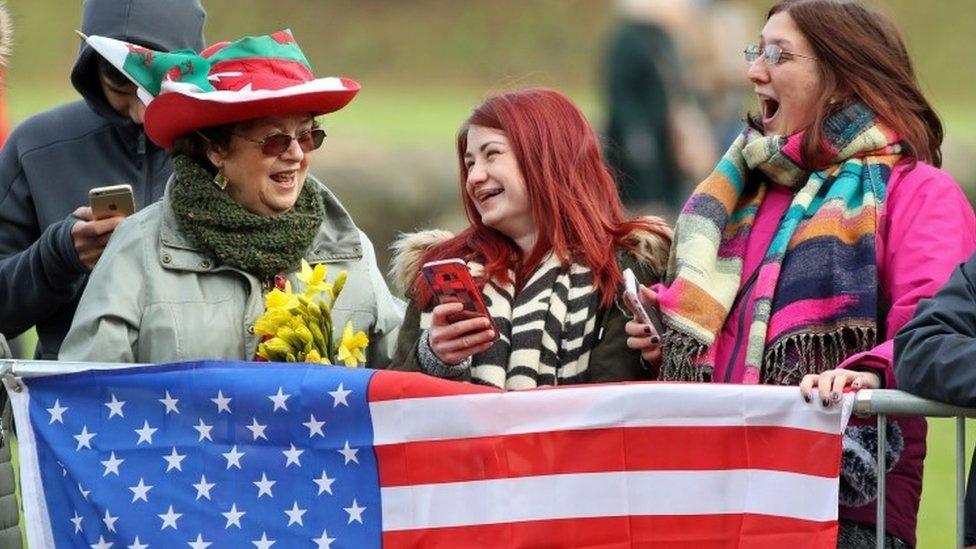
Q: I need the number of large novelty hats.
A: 1